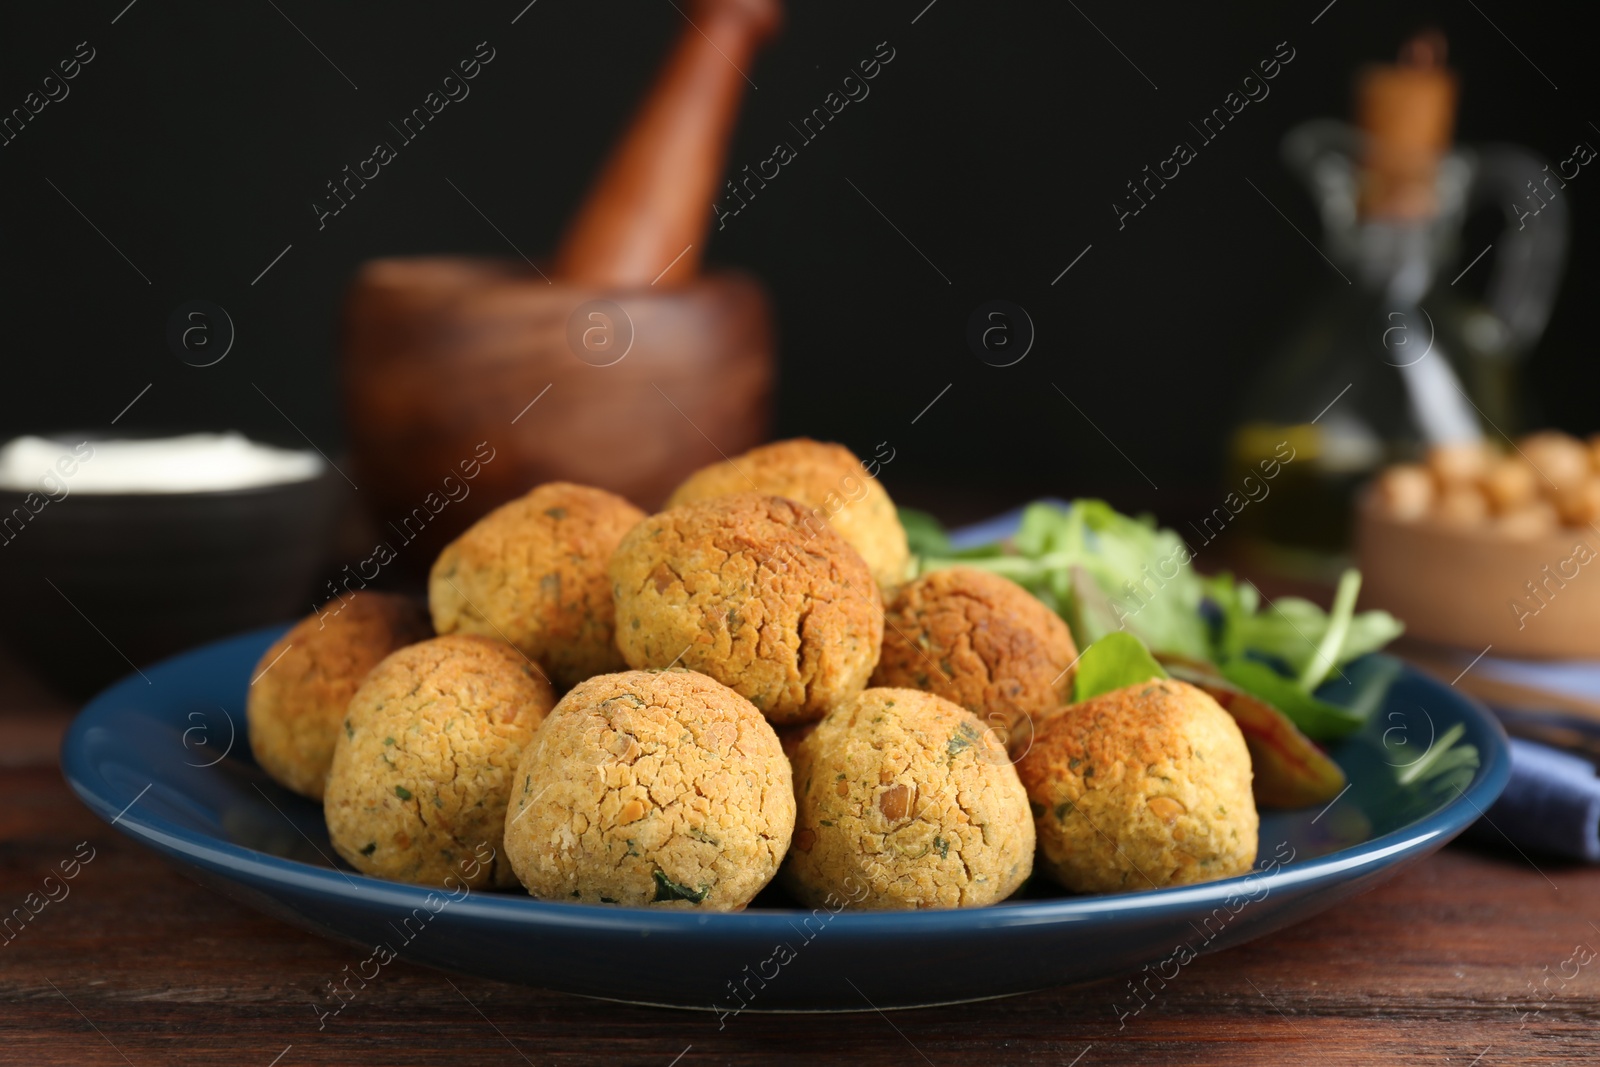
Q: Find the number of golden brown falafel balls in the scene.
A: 9